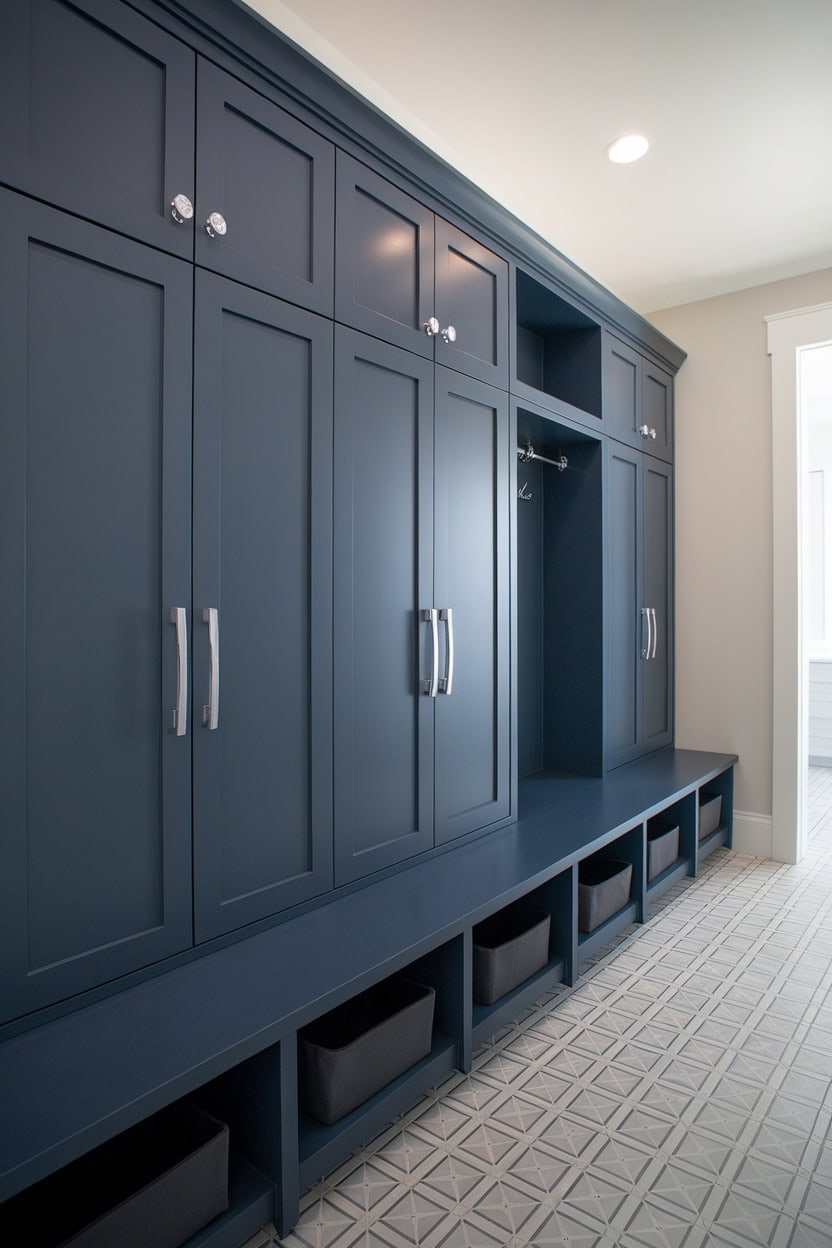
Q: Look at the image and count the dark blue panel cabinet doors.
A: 12